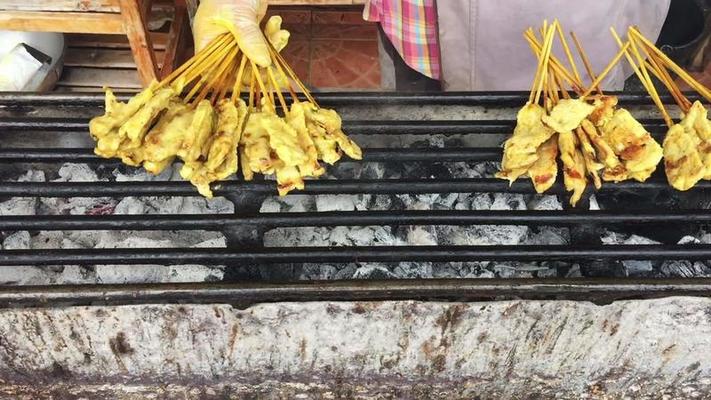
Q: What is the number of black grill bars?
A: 7